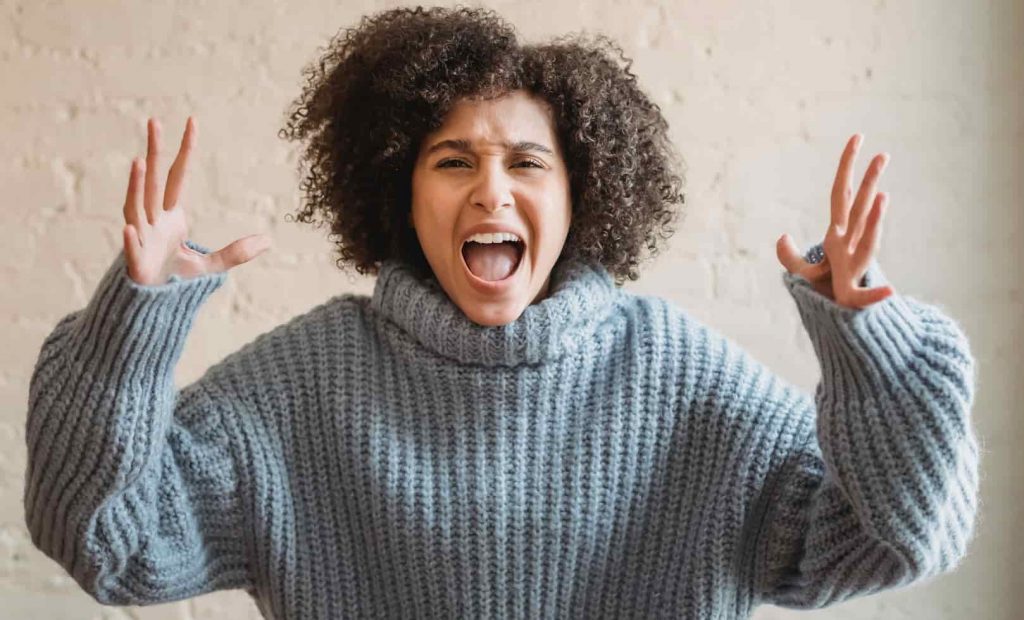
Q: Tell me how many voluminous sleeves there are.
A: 2